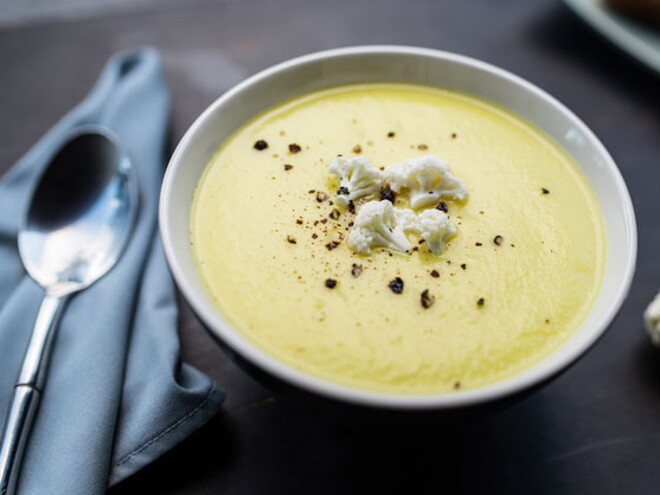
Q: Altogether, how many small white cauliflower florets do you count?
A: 4